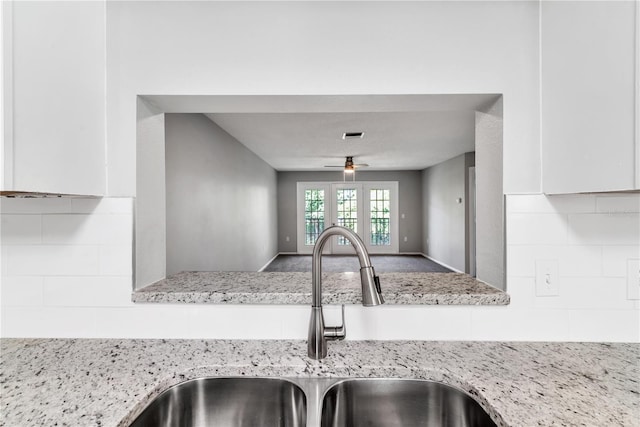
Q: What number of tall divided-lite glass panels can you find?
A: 3